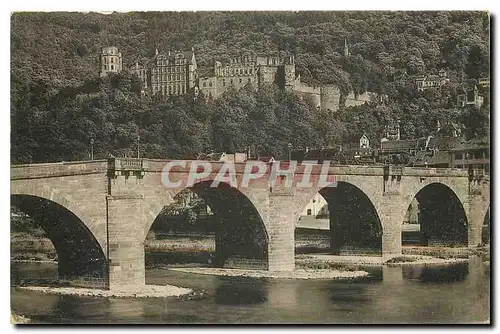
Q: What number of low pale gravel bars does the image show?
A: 3